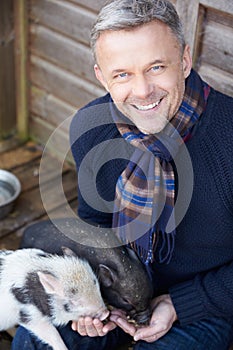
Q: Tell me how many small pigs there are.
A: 2